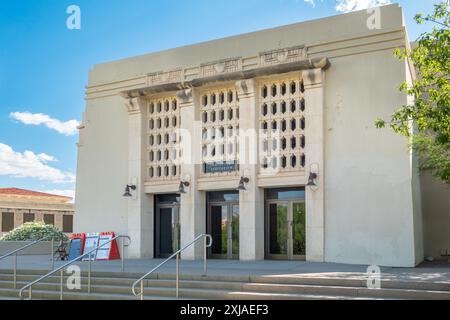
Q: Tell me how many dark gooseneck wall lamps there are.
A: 4